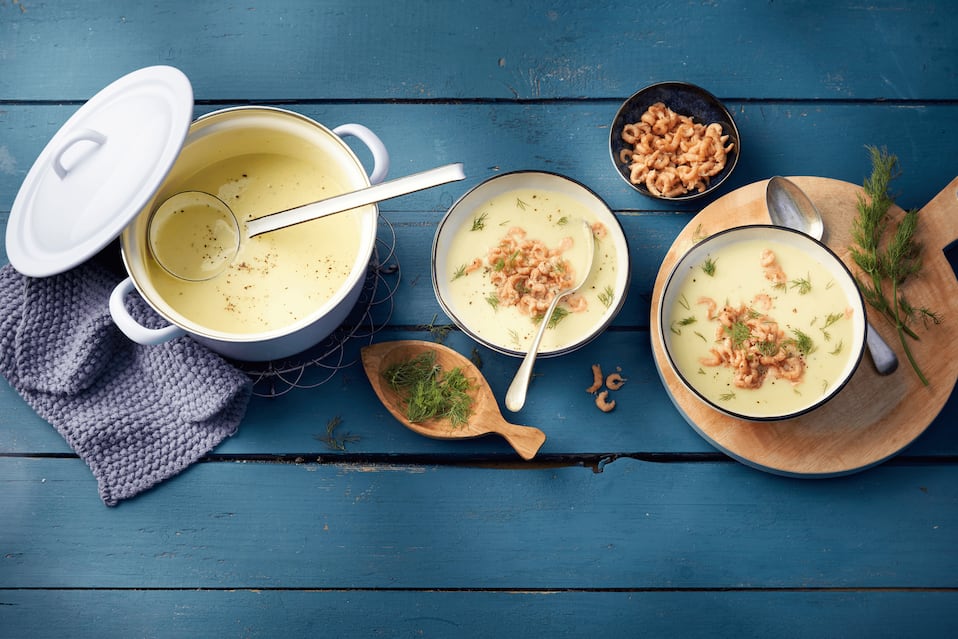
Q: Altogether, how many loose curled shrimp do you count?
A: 3